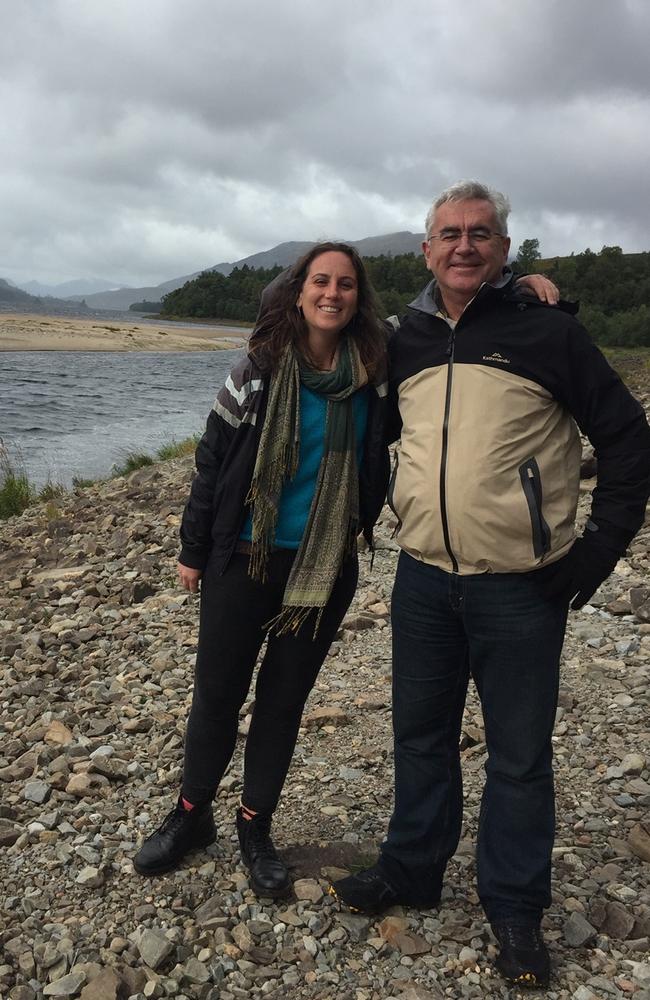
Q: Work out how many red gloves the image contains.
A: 0